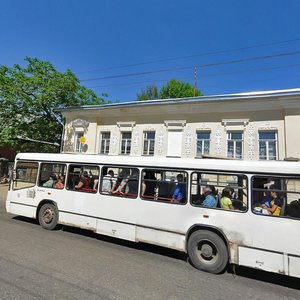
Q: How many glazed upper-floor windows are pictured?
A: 7